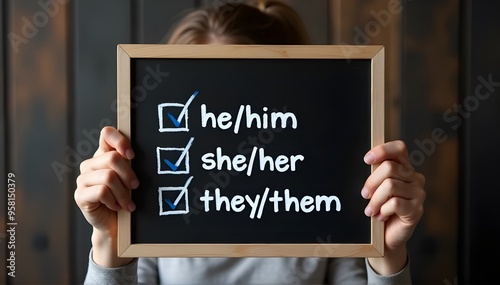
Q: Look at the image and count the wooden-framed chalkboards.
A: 1